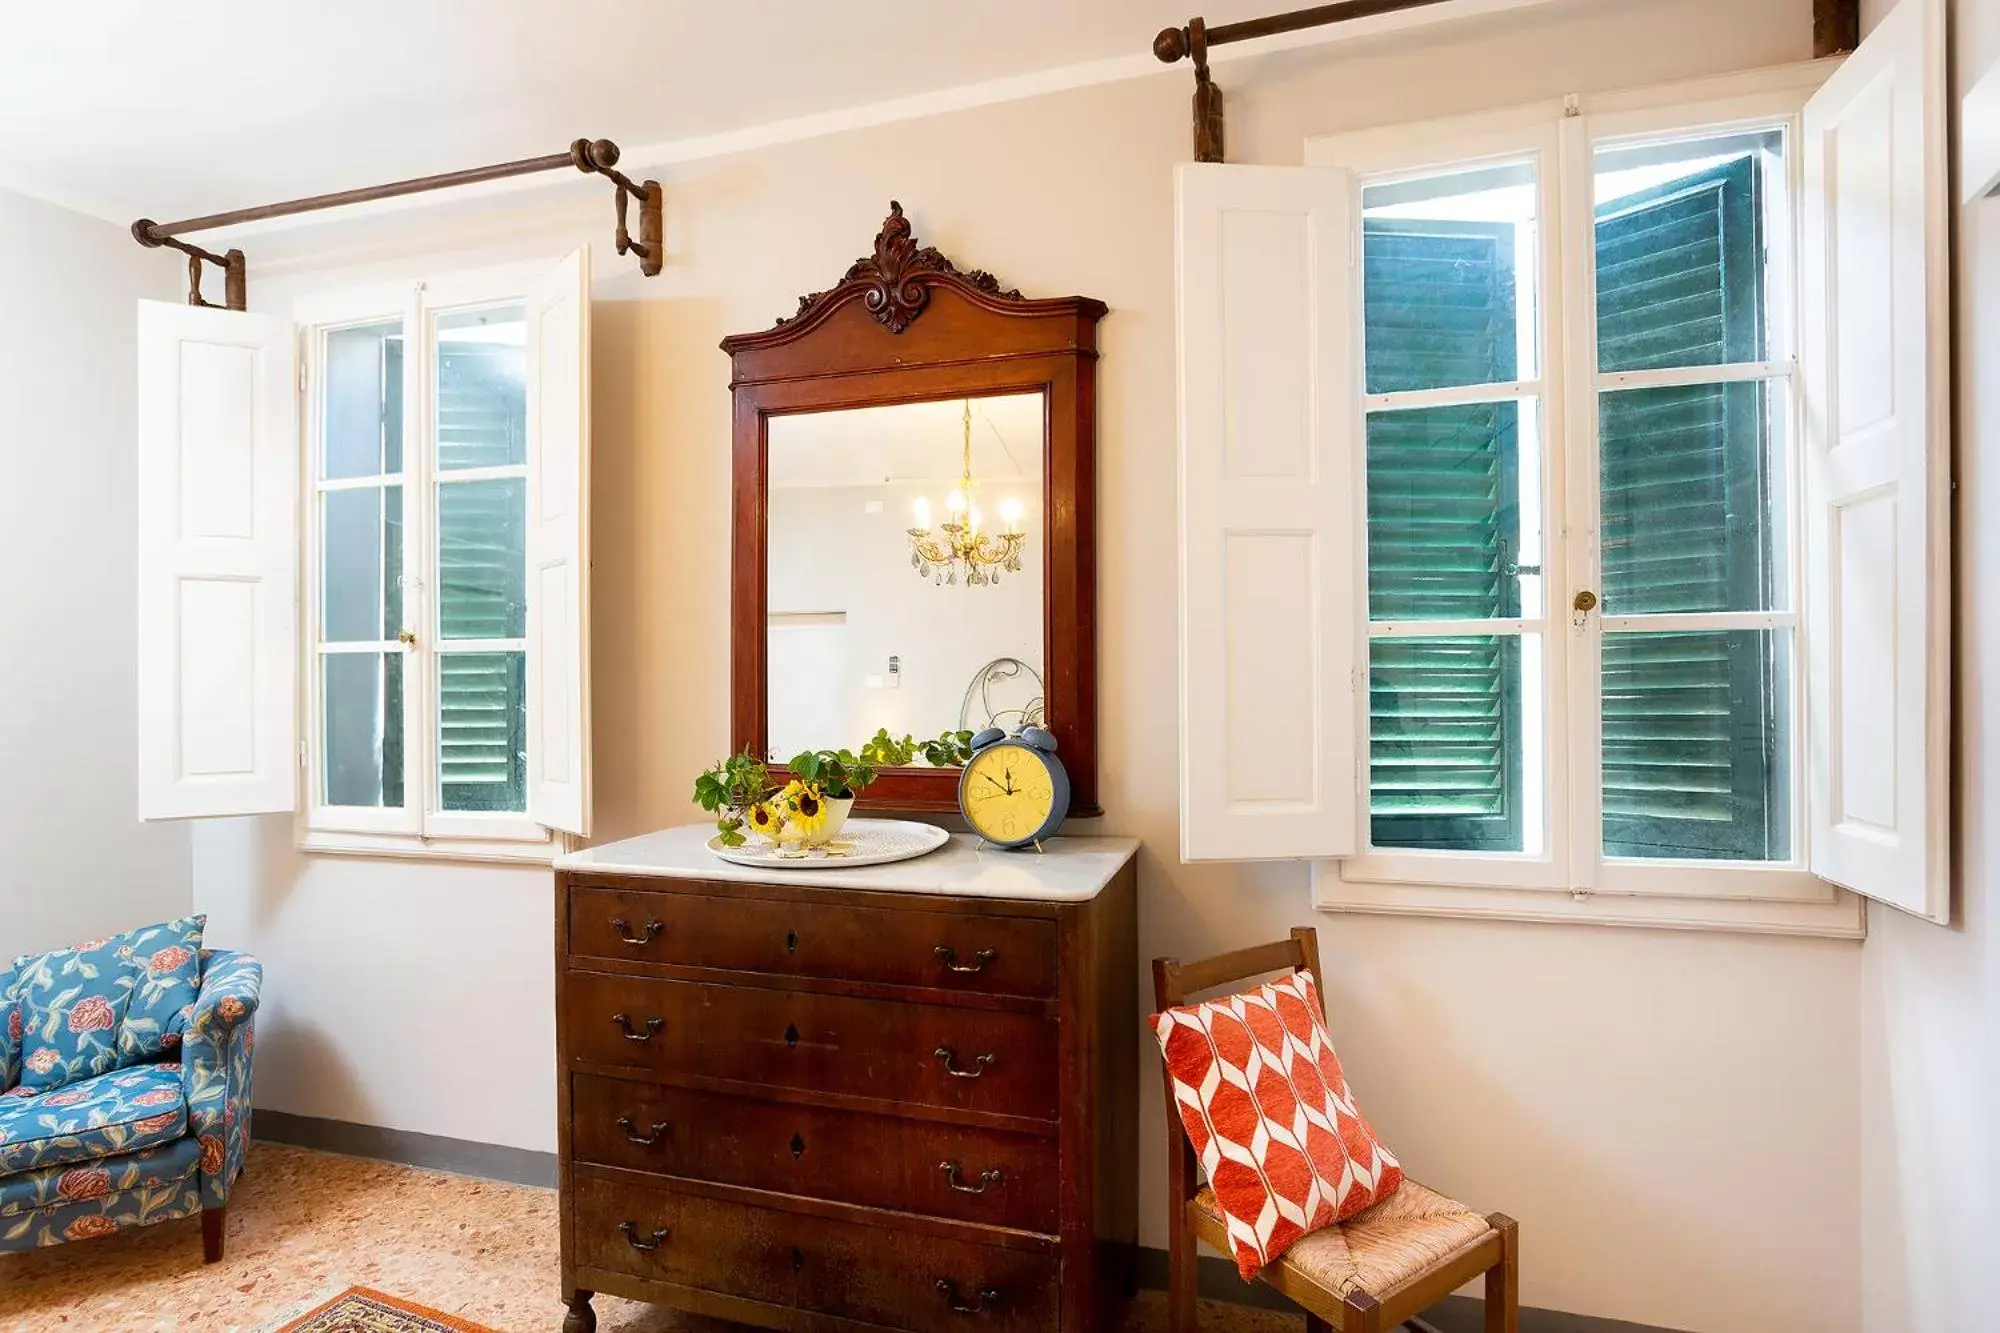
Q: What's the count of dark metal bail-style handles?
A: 8